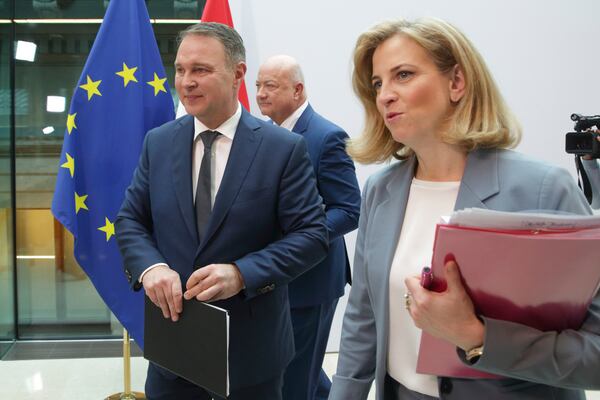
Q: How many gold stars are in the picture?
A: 7